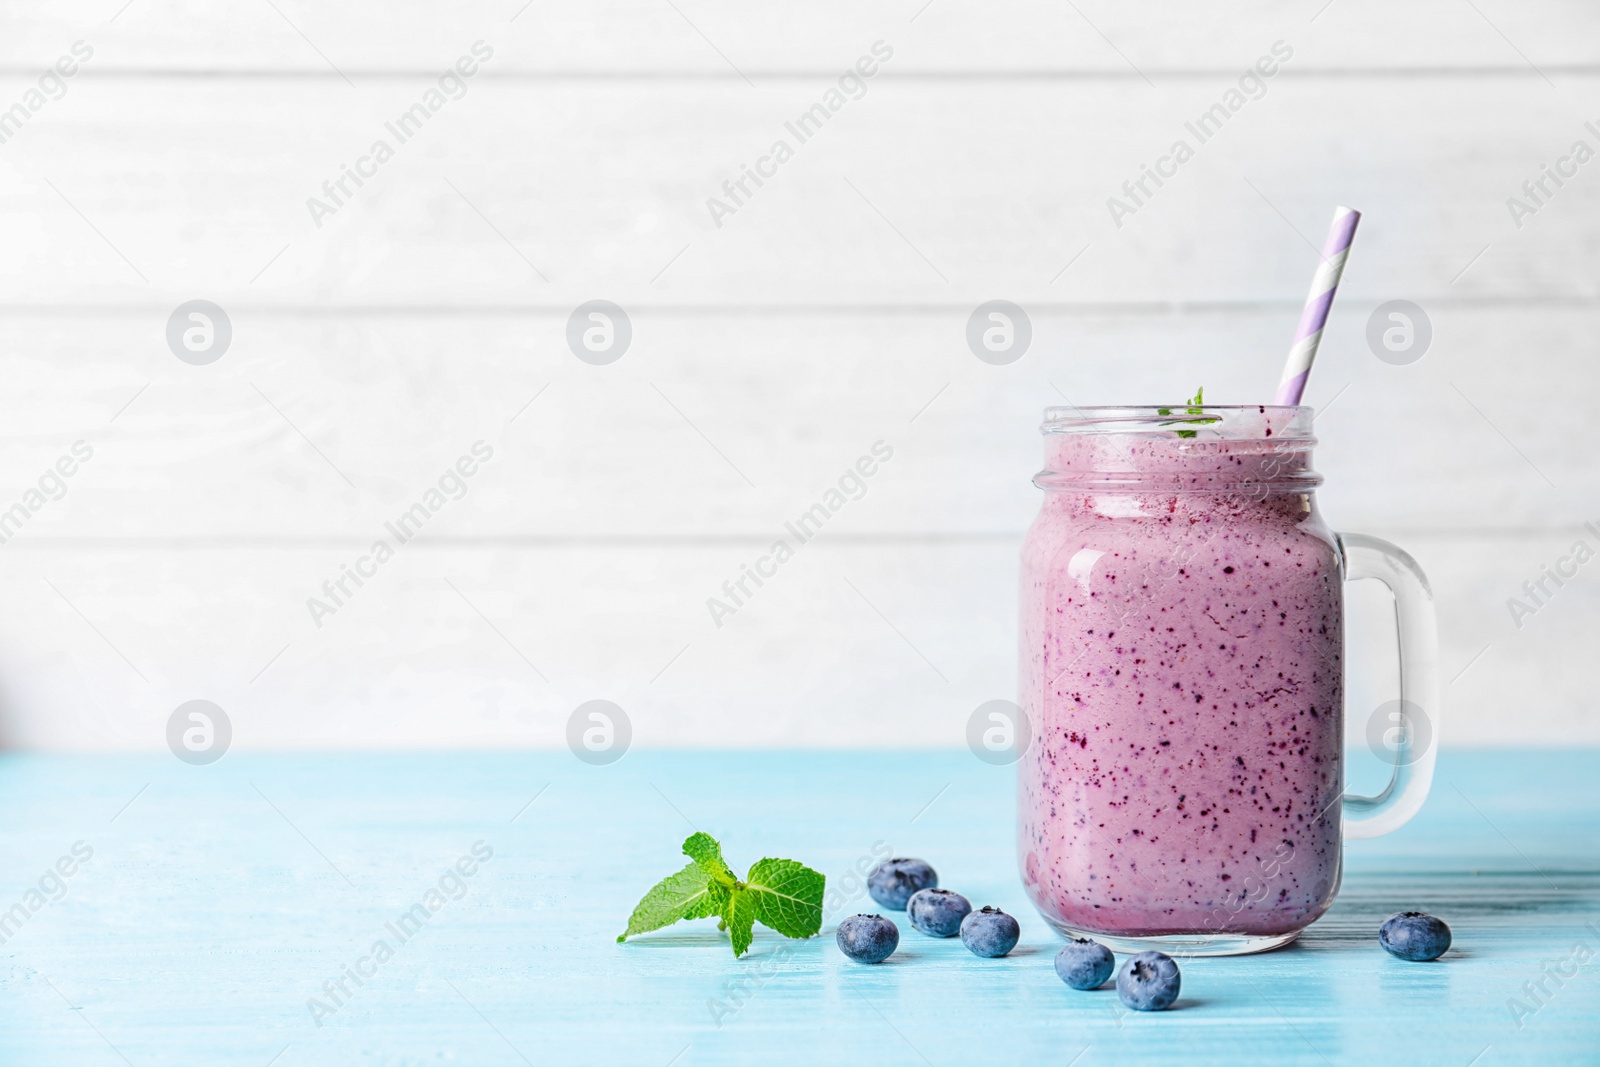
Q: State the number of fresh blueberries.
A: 7